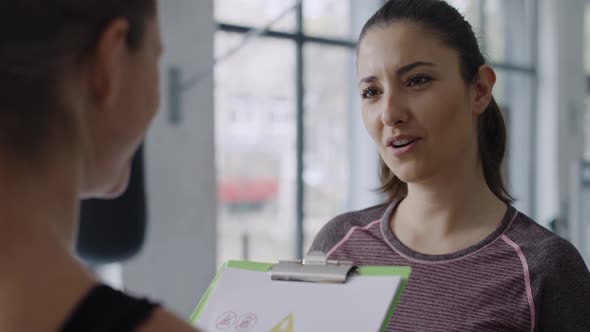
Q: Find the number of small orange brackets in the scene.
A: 0